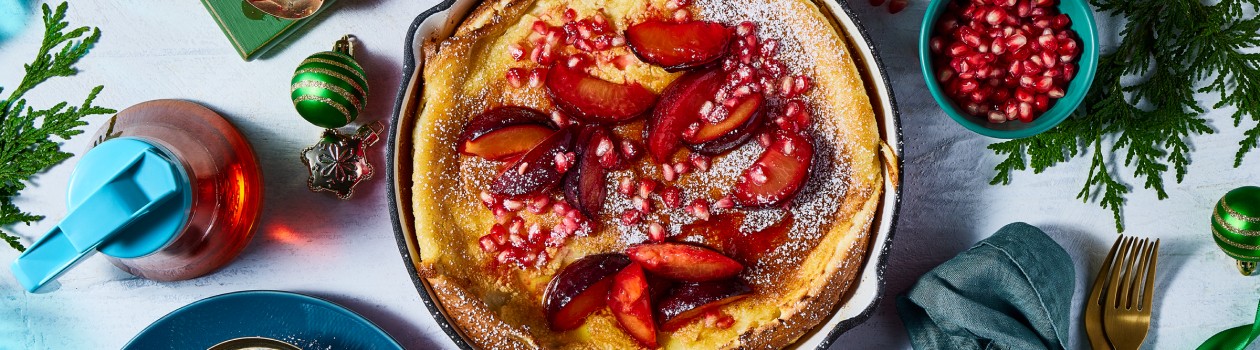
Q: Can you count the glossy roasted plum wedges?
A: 12